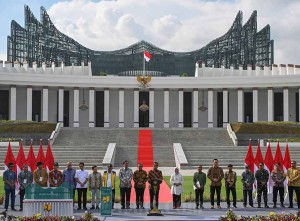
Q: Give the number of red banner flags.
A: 10